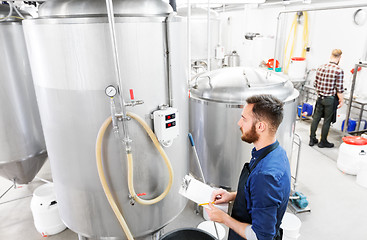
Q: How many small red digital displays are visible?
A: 2